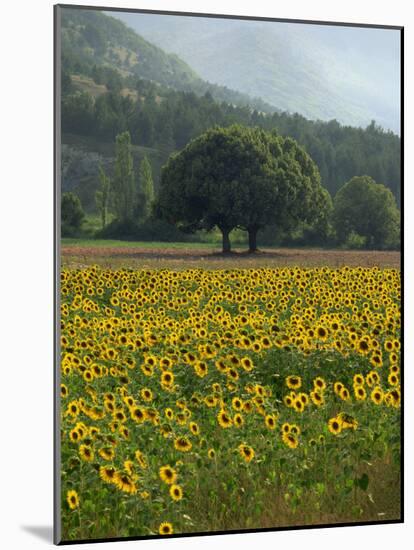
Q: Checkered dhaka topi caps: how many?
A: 0